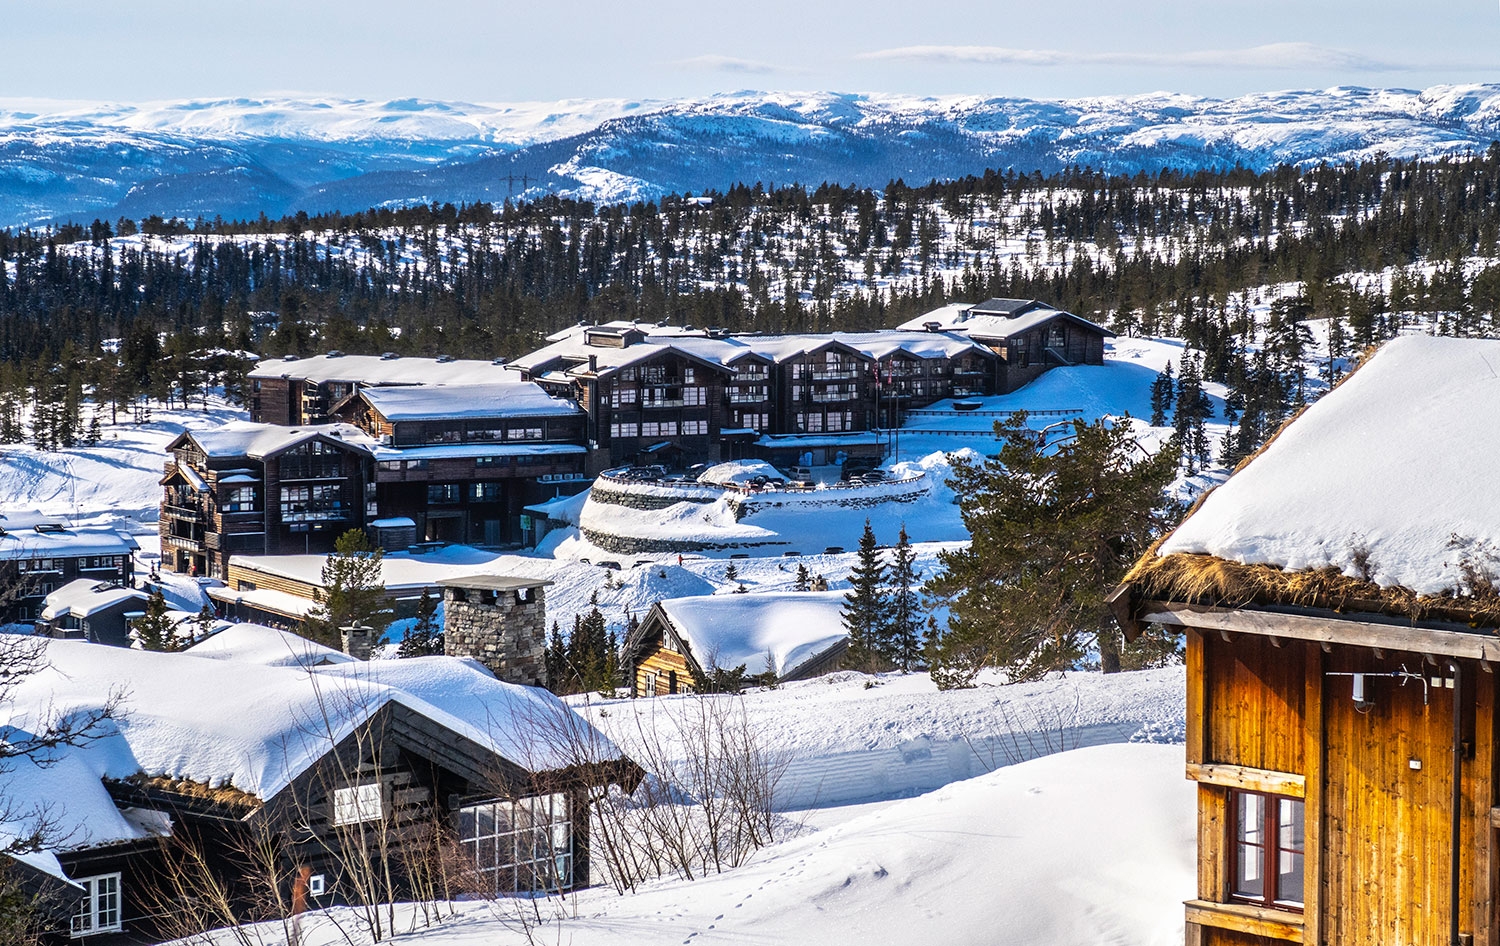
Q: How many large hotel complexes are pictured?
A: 1